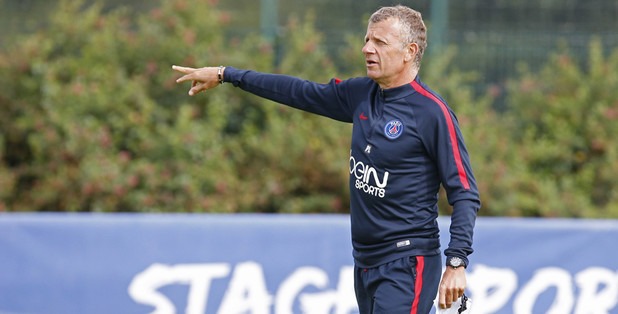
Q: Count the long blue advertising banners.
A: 1